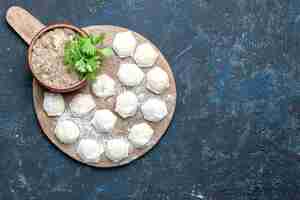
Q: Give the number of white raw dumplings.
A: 14